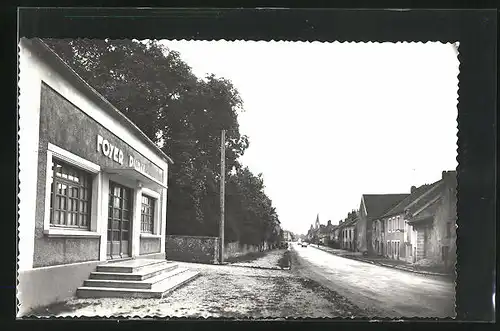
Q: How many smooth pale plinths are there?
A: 1